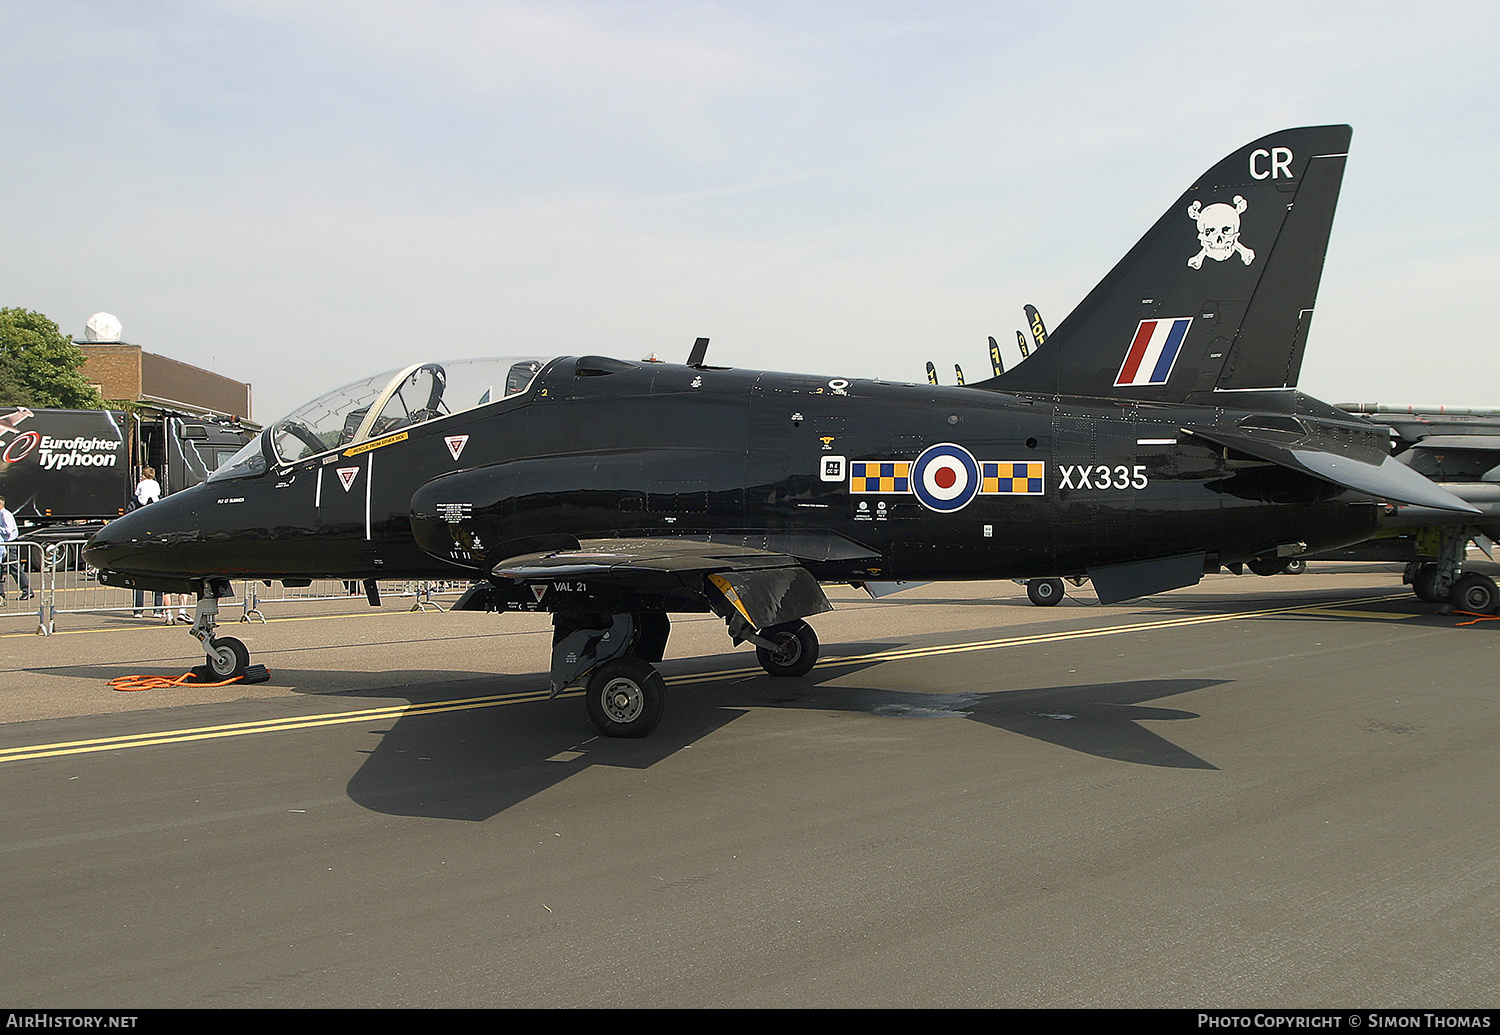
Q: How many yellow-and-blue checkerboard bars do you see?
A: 2